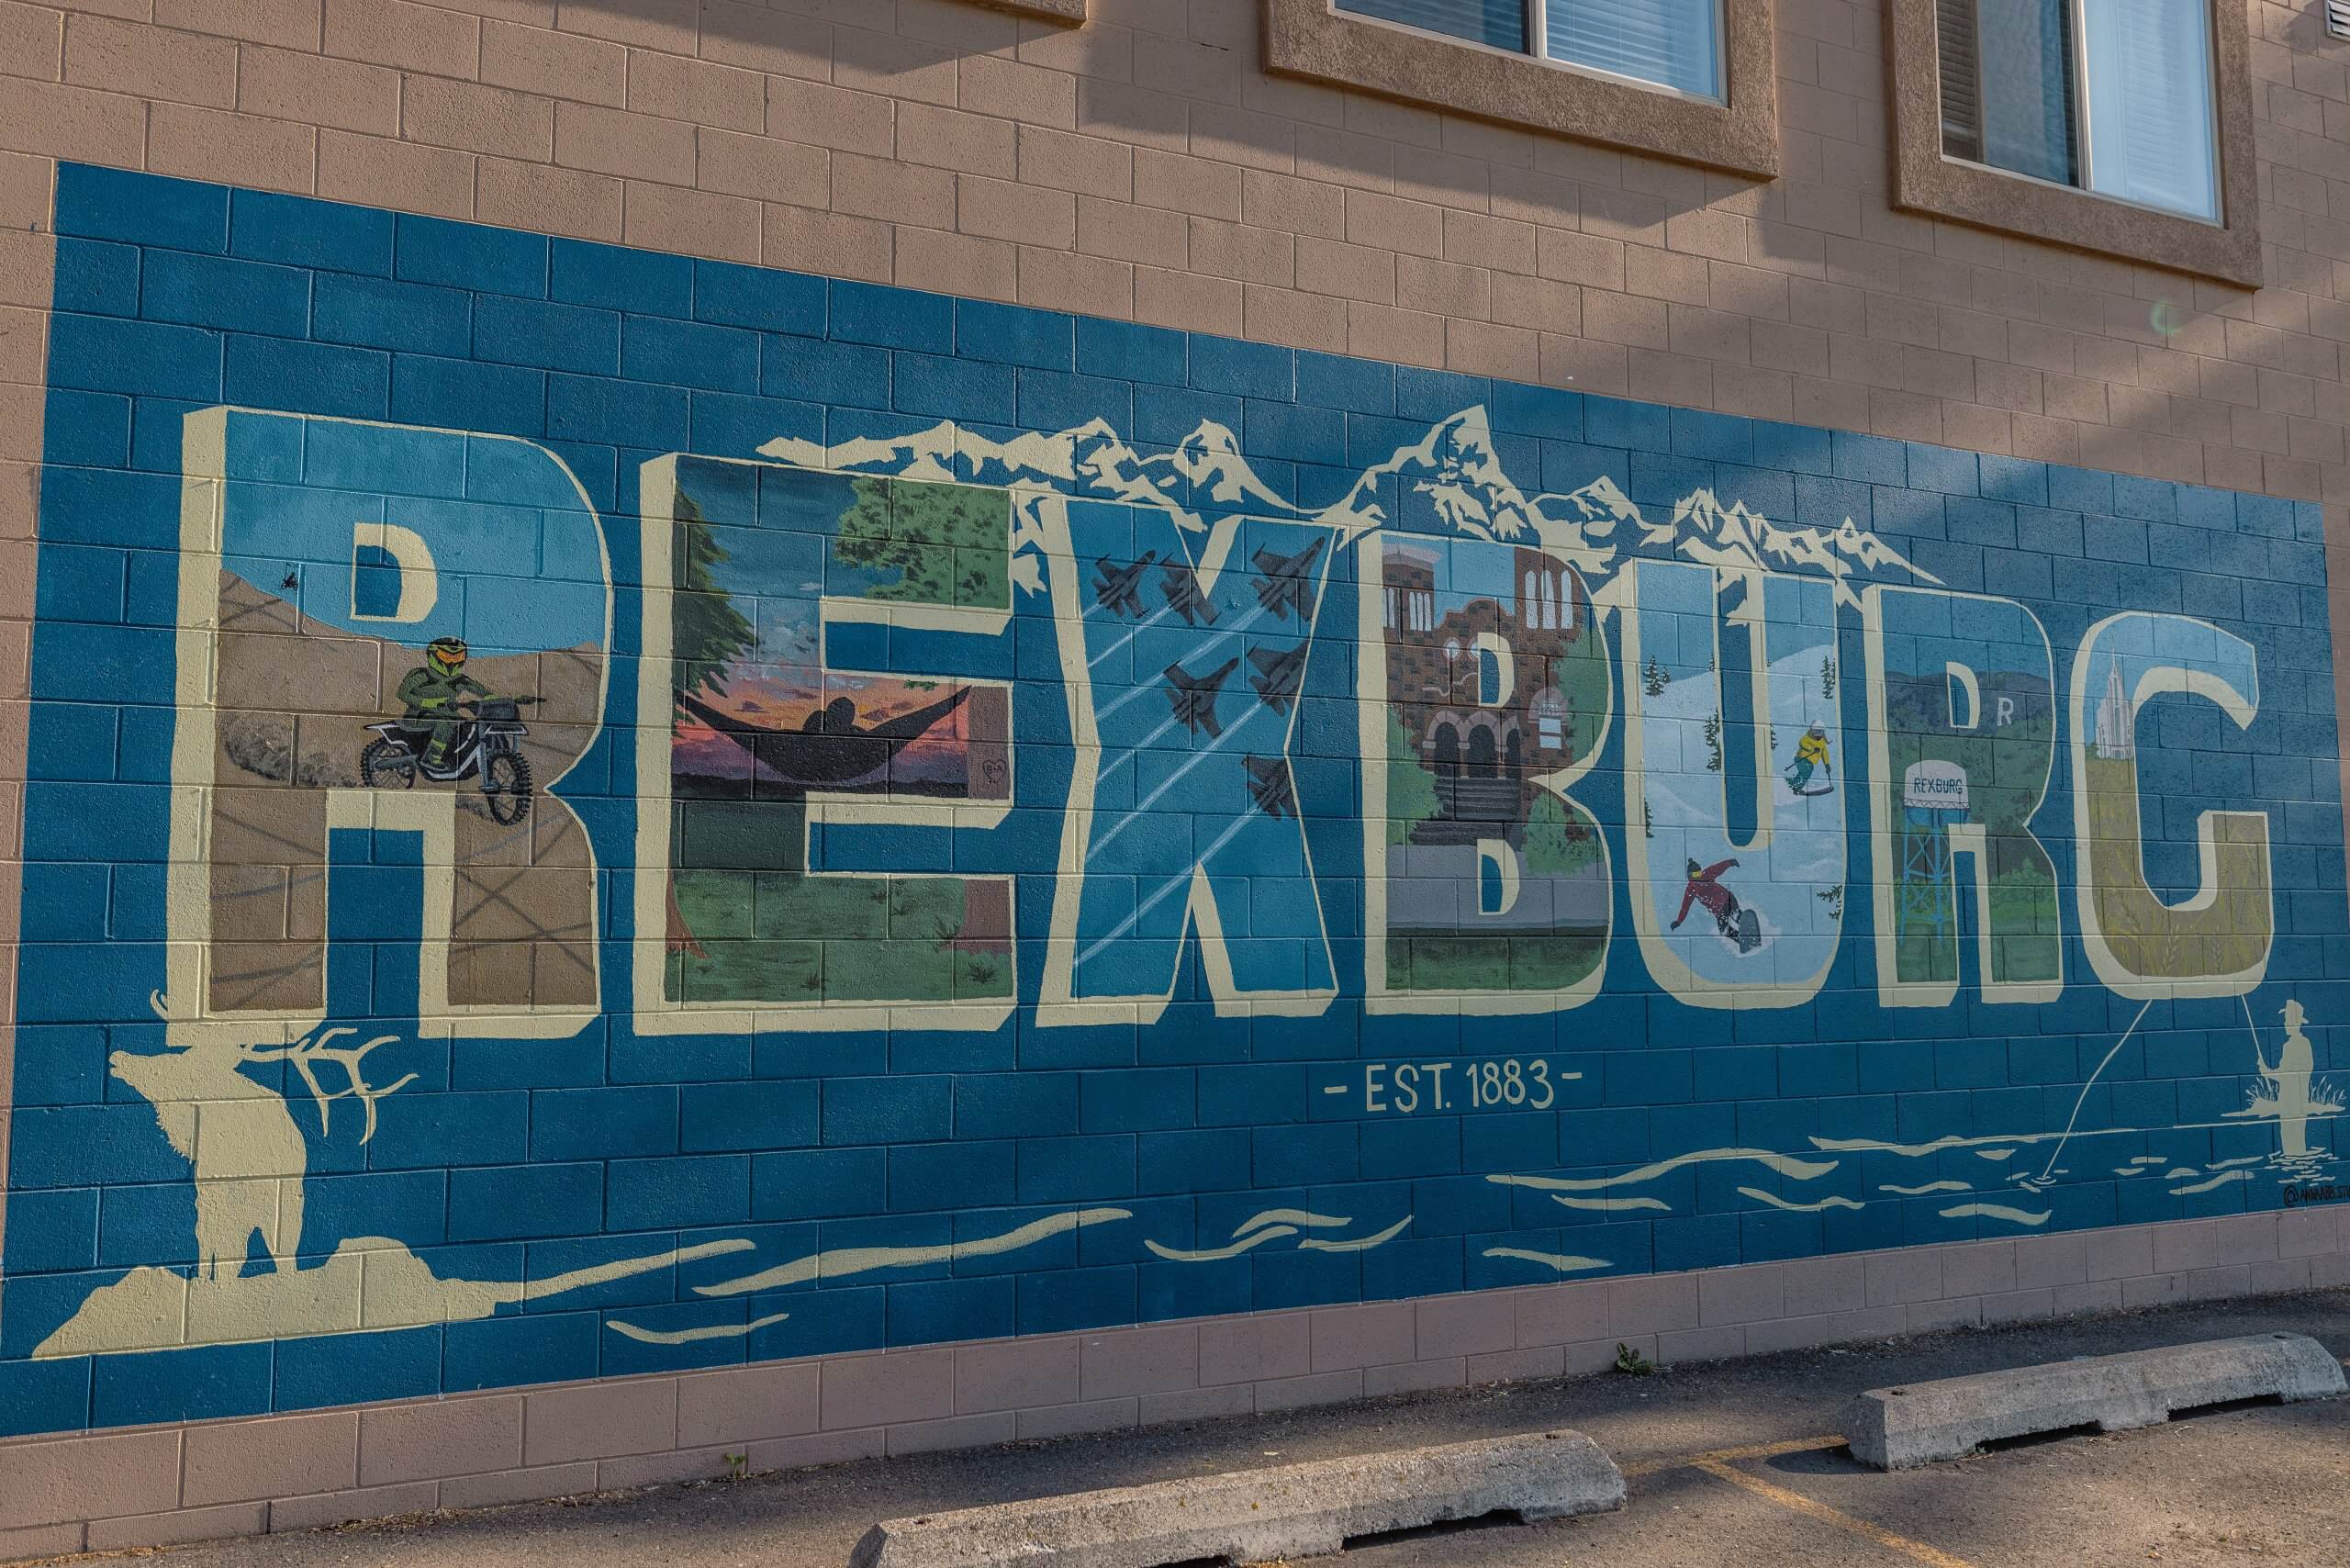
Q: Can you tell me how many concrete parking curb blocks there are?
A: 2